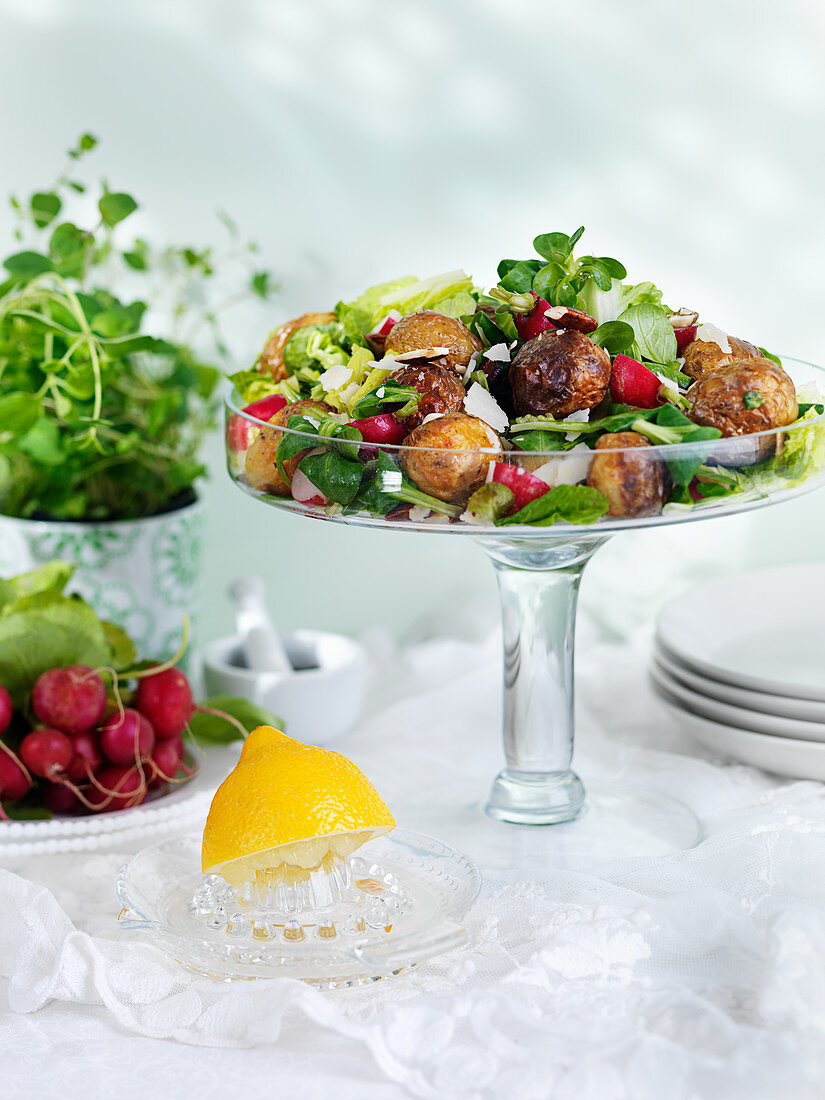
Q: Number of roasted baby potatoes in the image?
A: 9